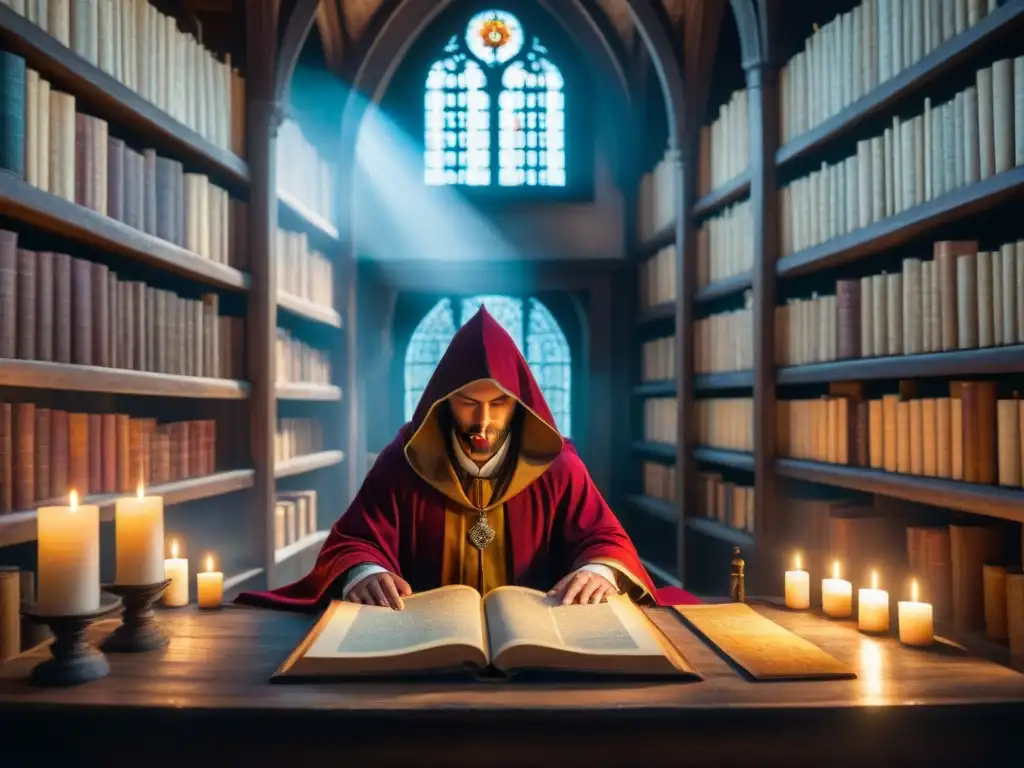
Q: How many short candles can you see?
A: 6